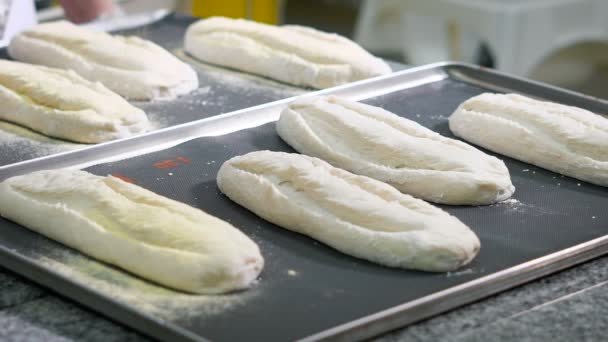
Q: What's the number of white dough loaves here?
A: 7